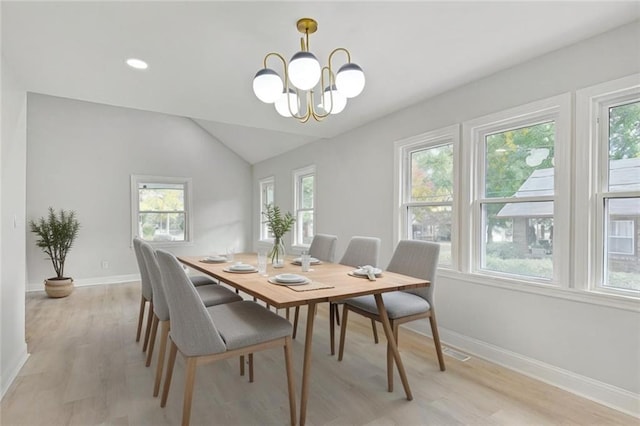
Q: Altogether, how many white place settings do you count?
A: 5